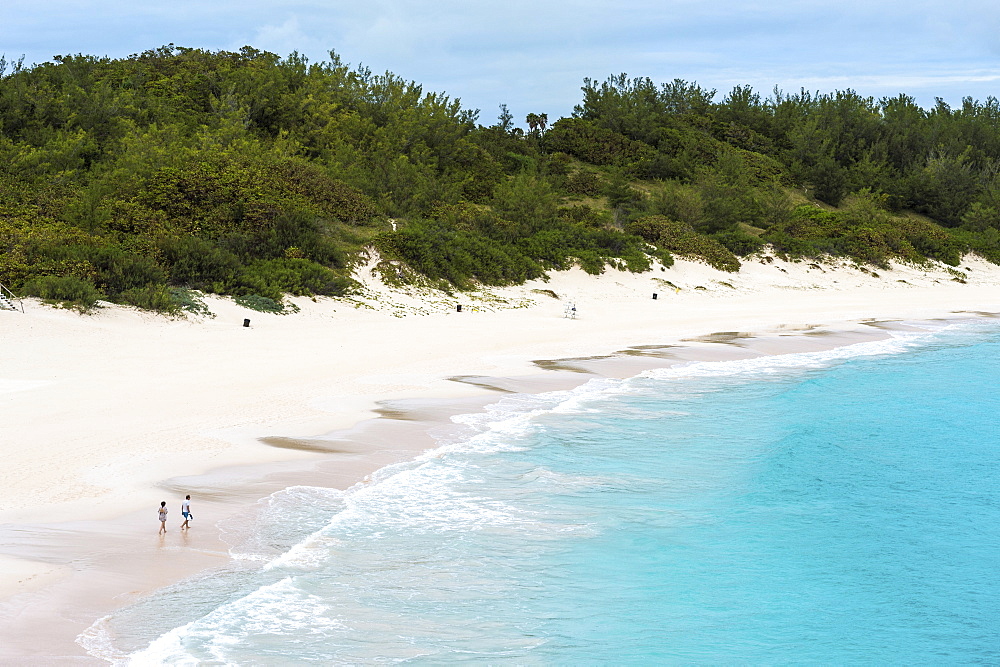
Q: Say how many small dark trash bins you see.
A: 3